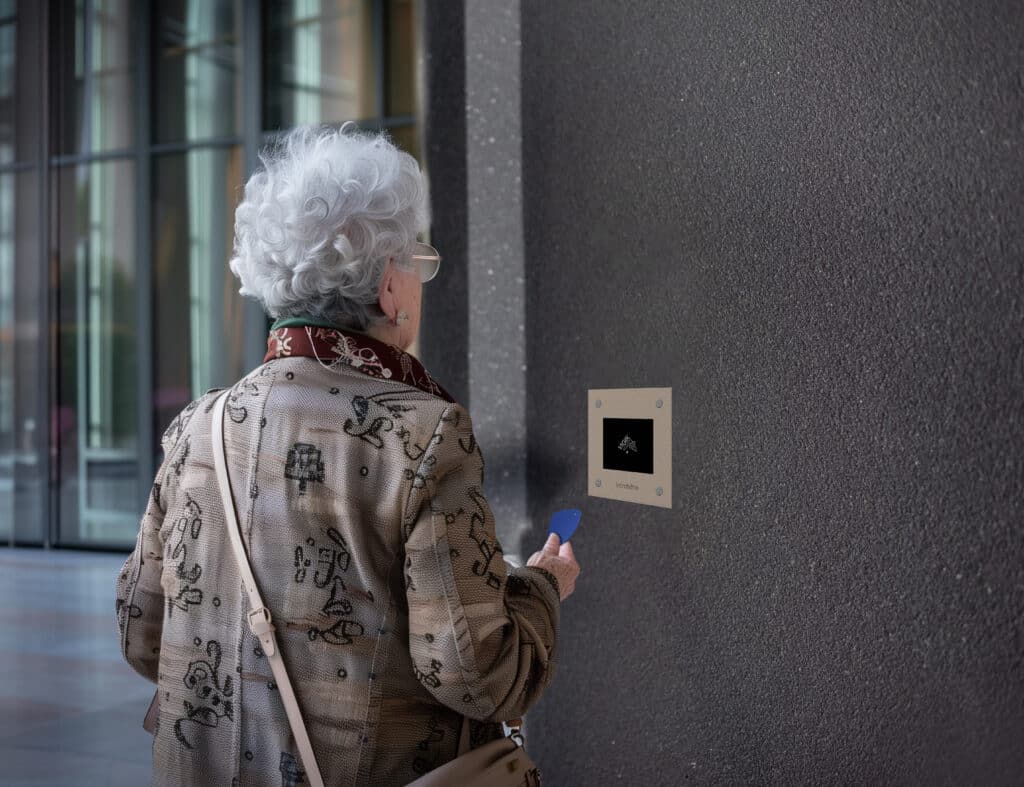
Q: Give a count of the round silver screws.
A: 4